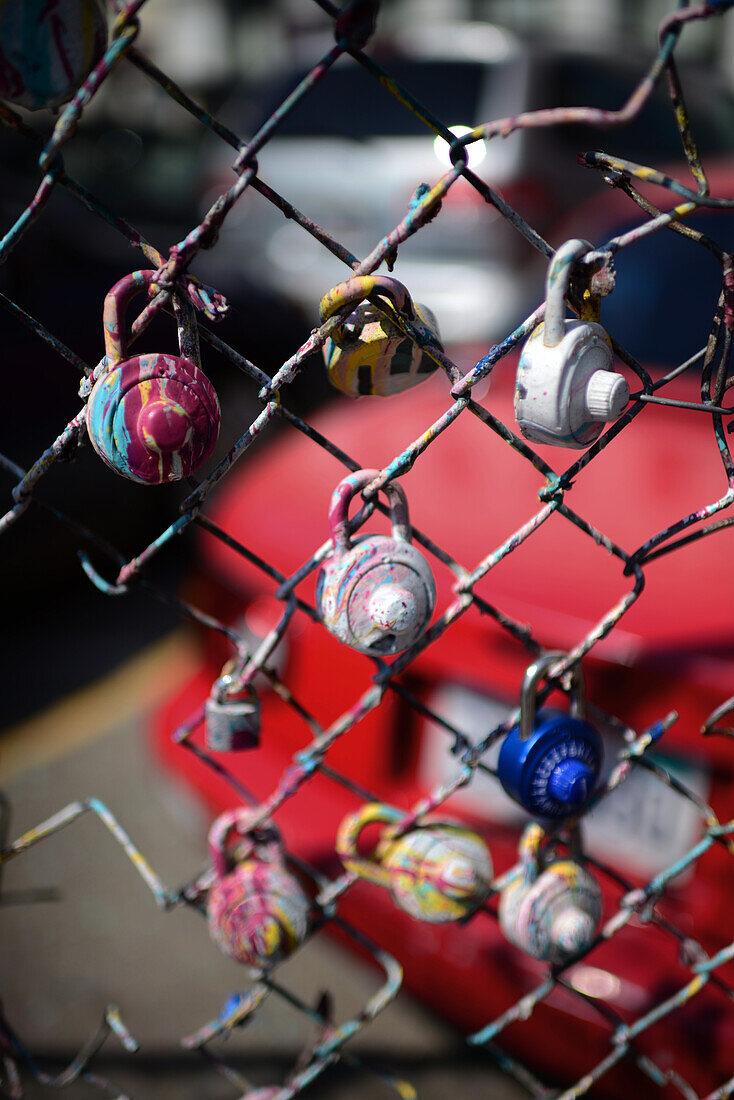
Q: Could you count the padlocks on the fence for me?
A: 10